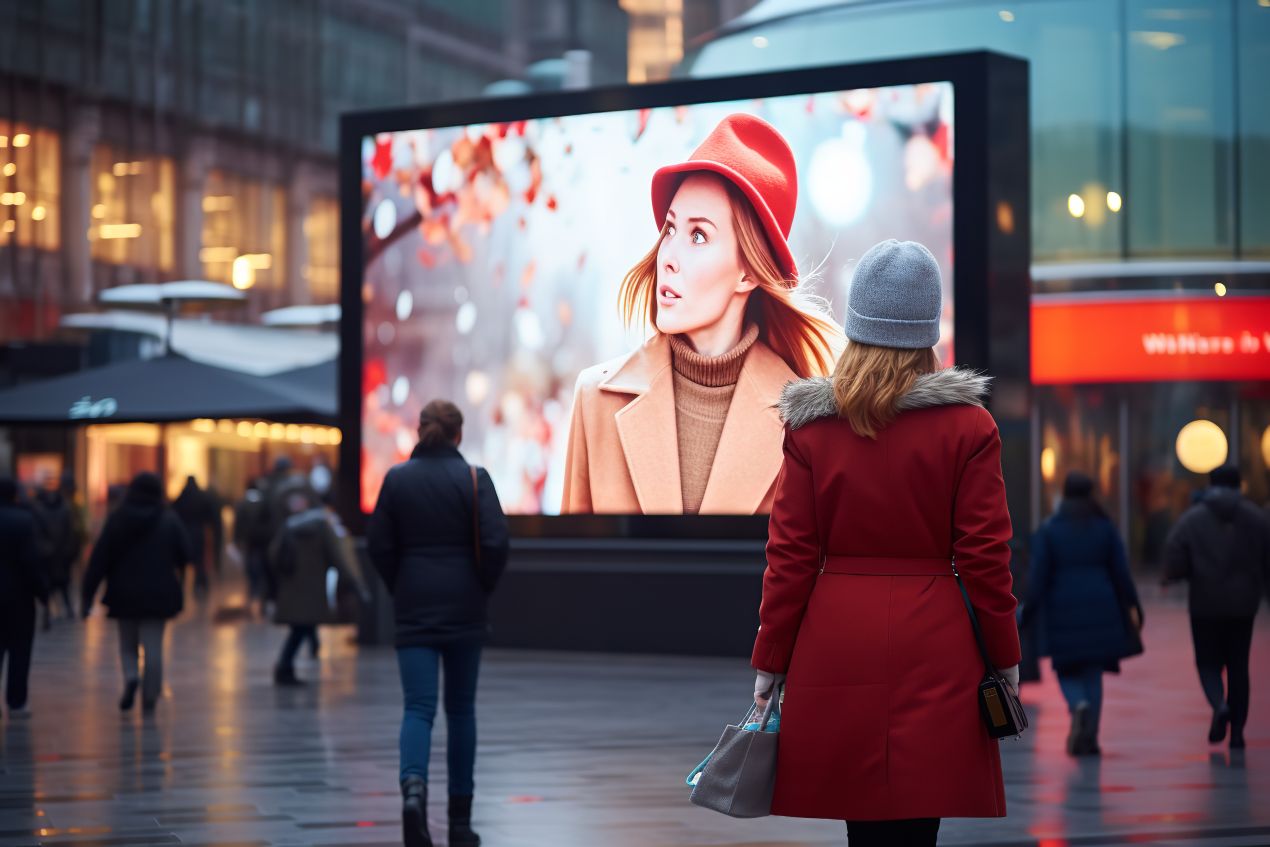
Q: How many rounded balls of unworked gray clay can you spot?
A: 0